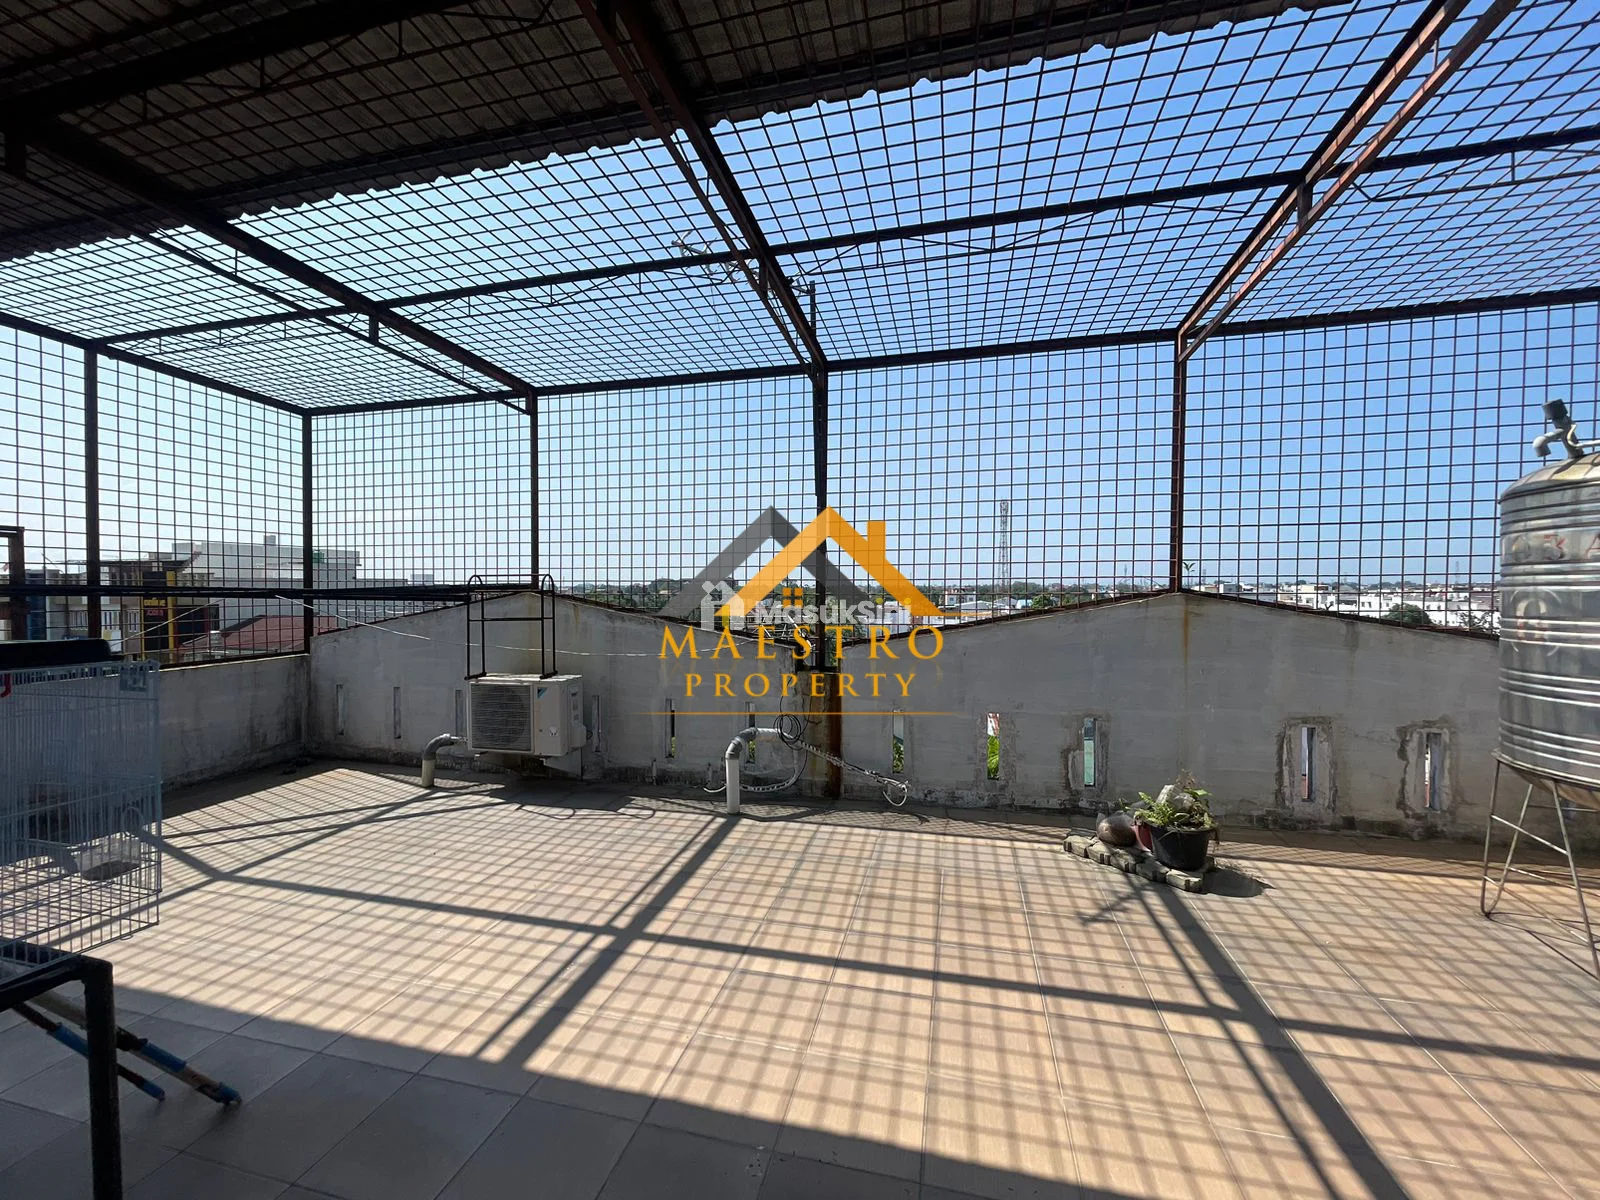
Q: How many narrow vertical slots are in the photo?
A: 11